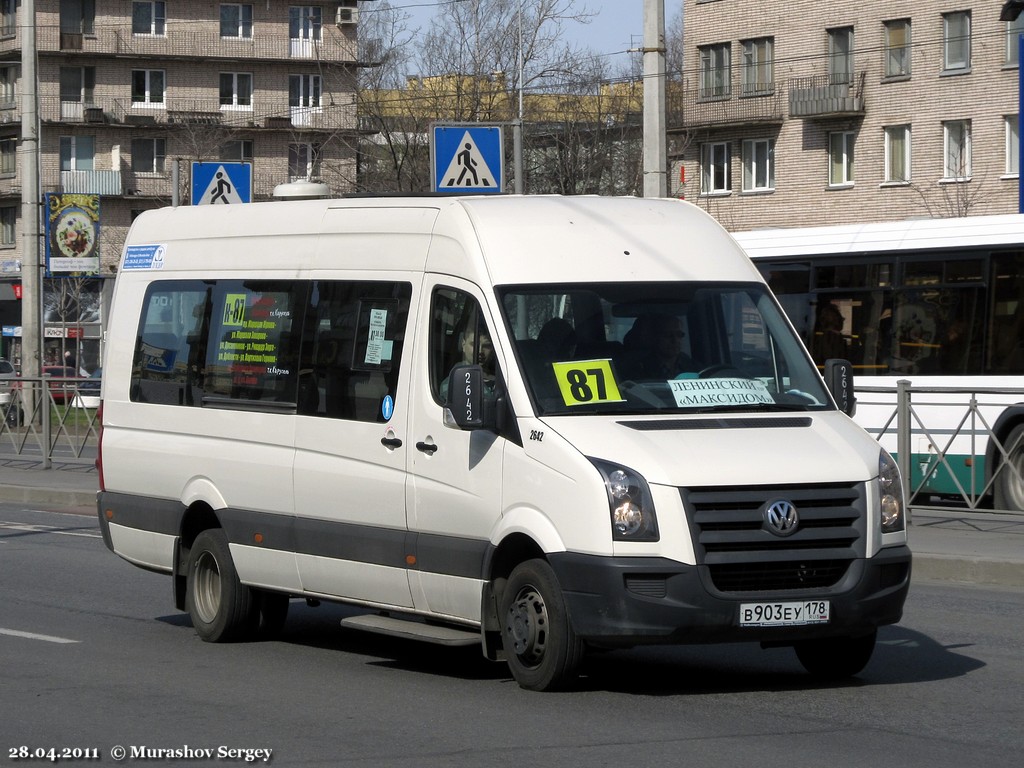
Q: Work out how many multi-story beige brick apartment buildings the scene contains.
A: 2